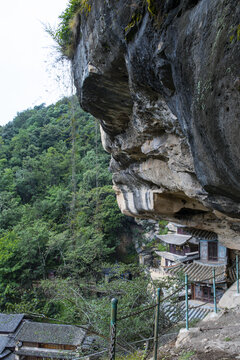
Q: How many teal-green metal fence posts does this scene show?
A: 5